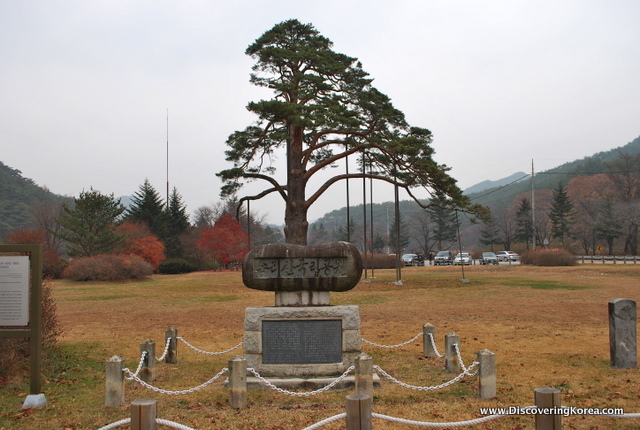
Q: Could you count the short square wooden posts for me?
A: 8